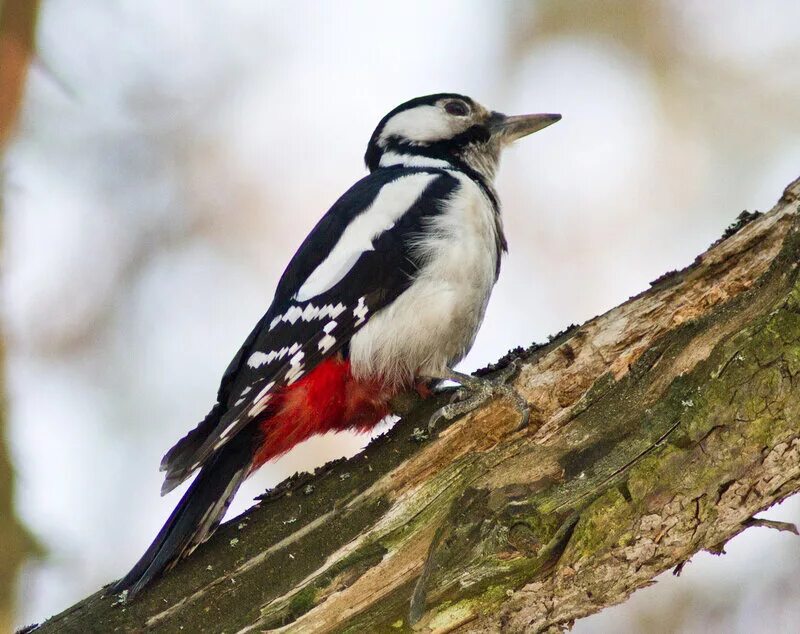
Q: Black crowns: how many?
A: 1